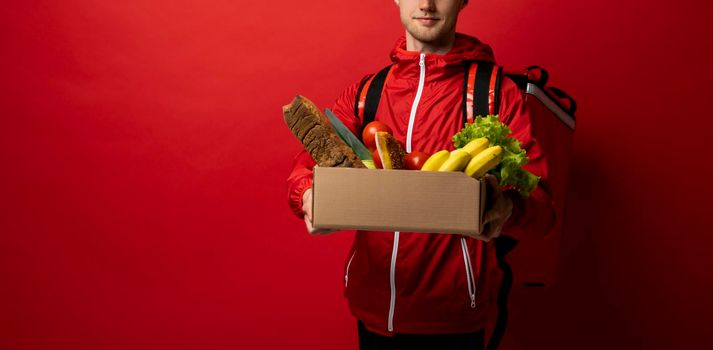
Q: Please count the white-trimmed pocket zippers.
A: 2